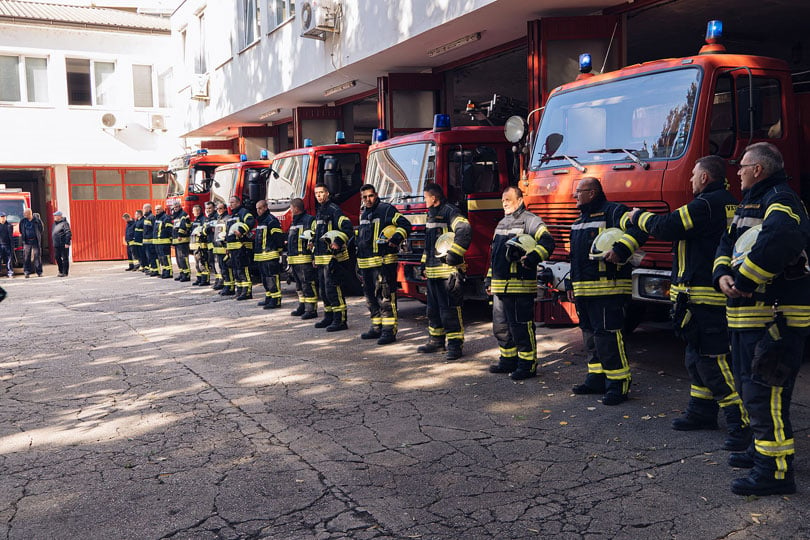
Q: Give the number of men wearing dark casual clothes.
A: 3